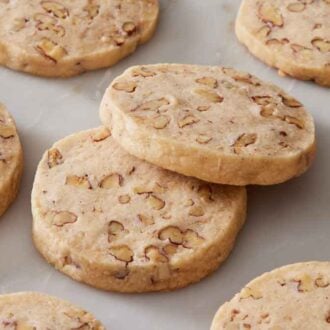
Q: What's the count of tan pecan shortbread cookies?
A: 7